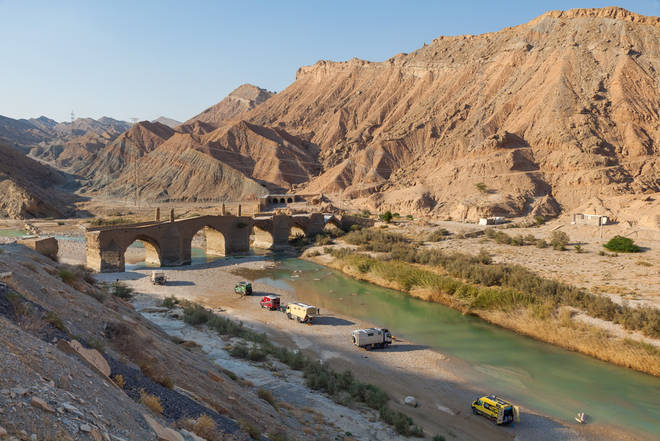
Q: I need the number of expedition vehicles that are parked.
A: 6